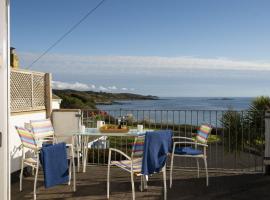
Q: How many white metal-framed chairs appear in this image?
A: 4